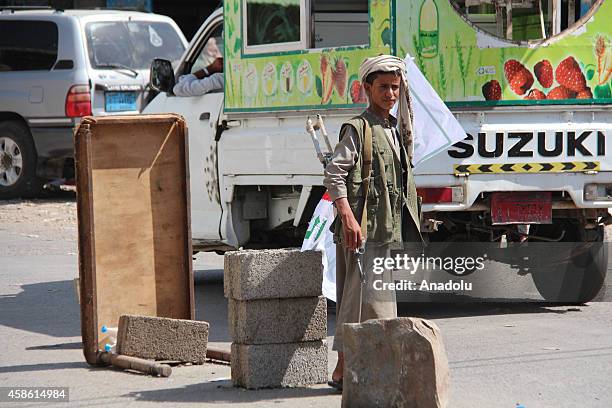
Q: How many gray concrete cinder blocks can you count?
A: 4